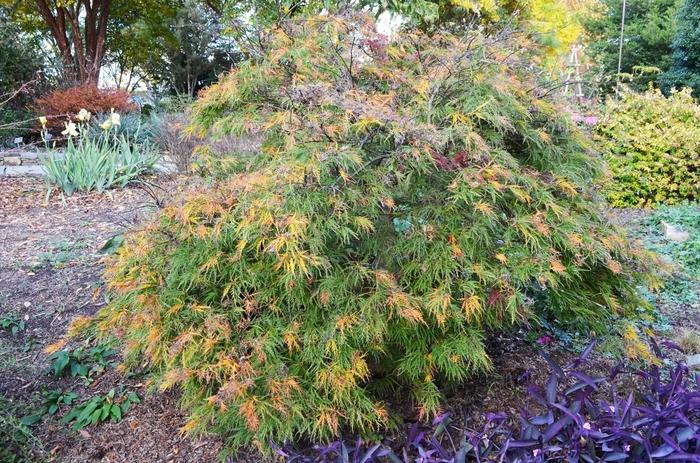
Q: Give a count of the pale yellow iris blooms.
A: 5